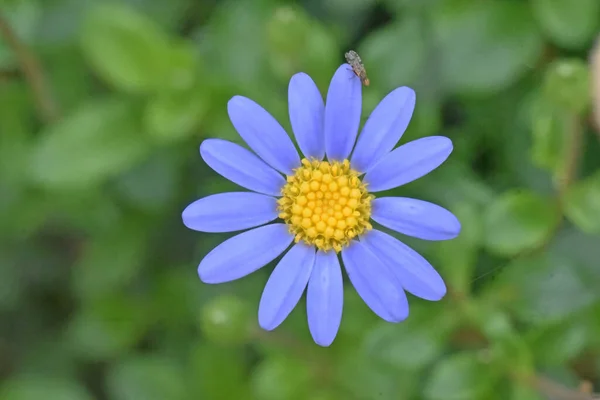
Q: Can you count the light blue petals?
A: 13